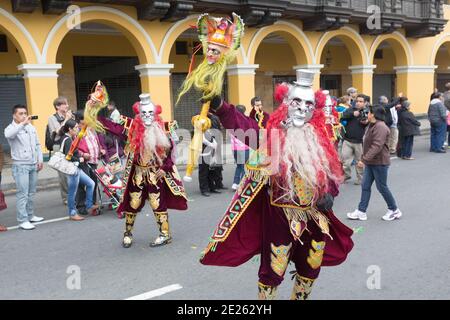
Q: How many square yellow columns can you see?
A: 6